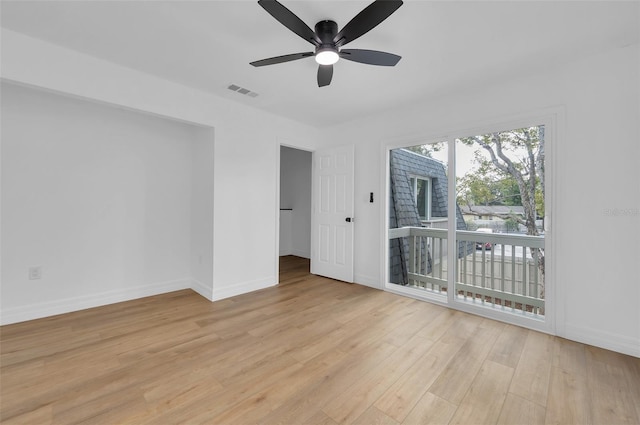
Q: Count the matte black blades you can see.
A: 5